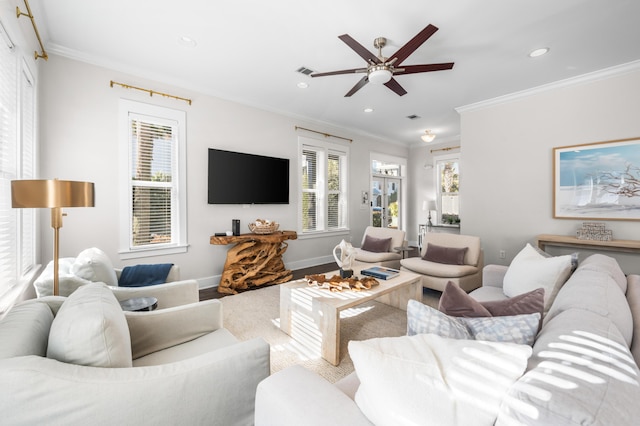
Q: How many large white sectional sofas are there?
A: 1